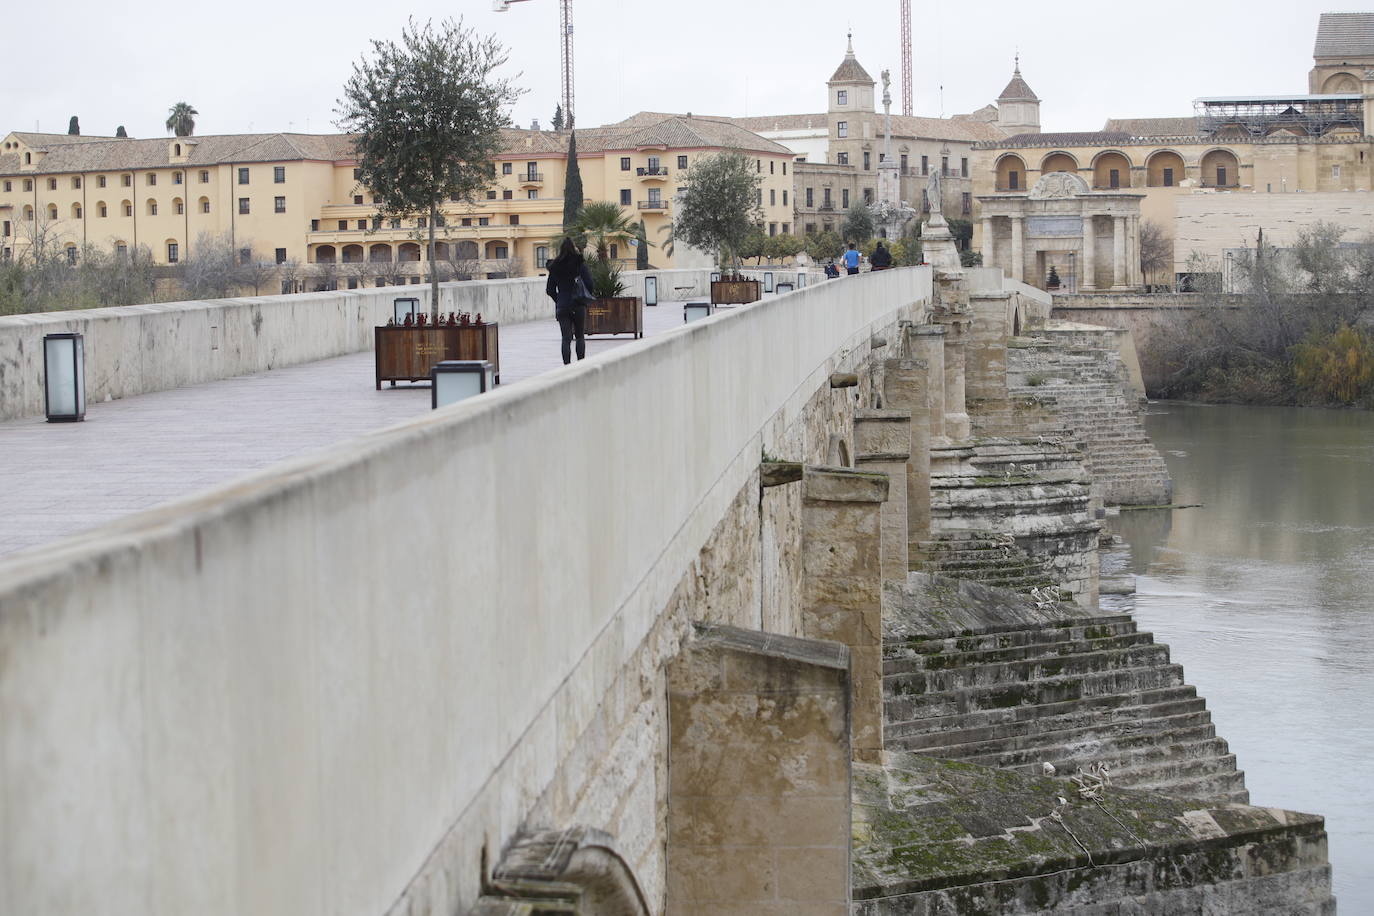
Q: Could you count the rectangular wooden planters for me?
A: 3